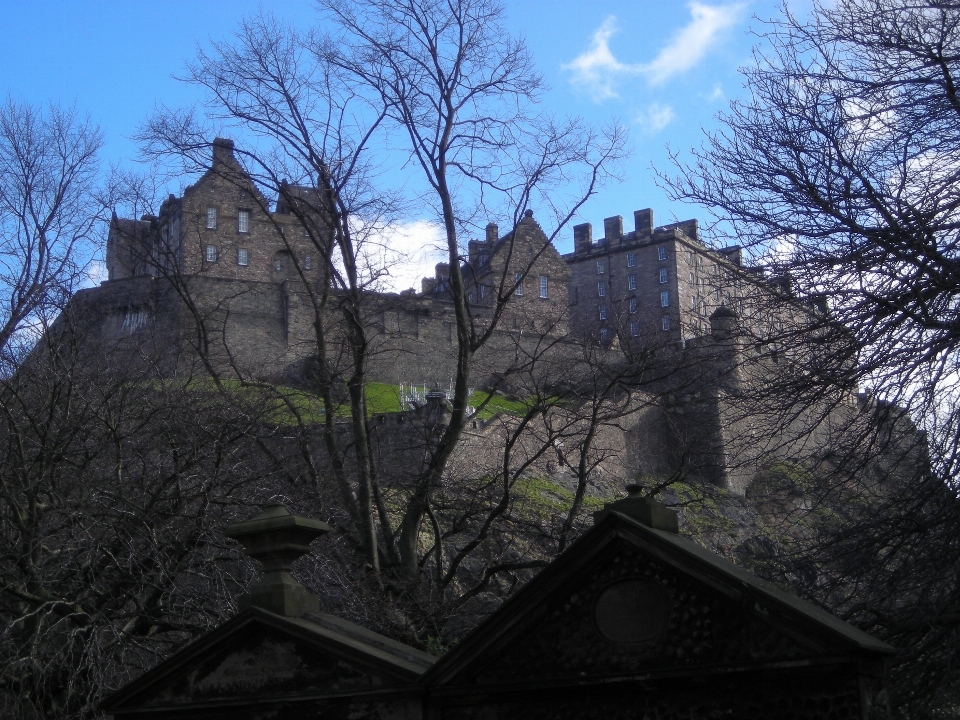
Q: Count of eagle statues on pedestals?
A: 0